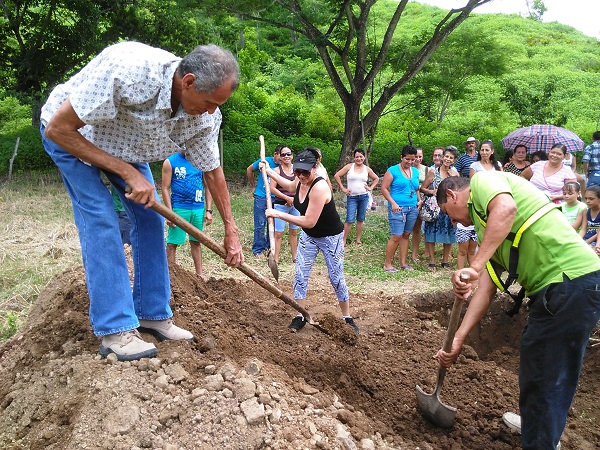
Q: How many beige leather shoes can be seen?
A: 2